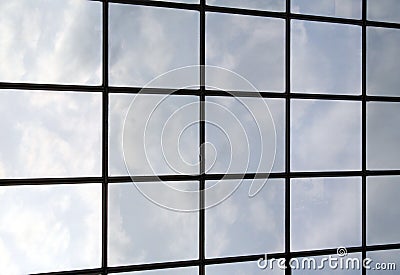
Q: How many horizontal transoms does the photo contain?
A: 4